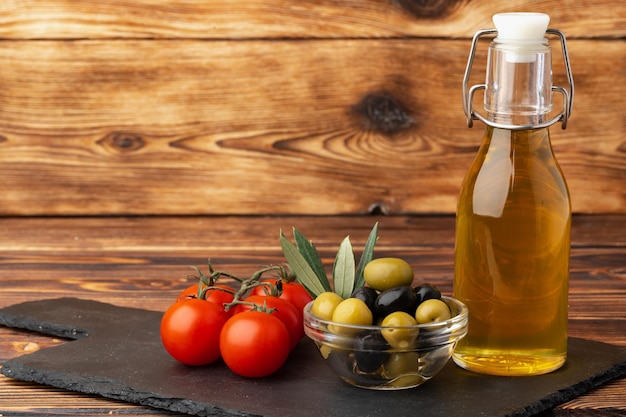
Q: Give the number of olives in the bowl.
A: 10